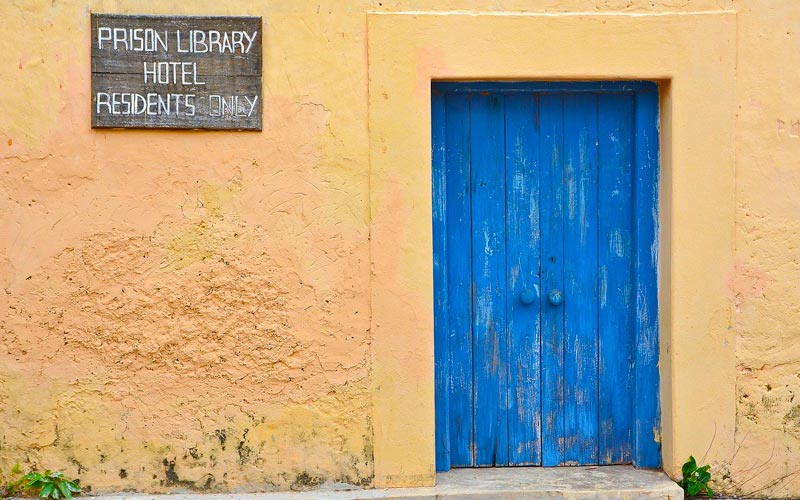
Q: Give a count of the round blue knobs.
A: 2